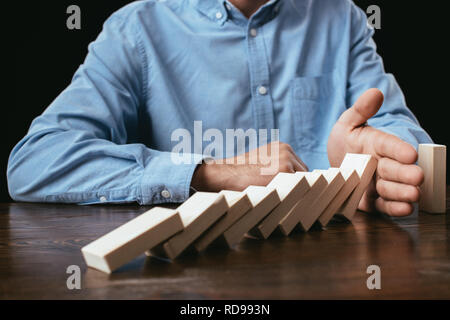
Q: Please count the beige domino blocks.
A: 10